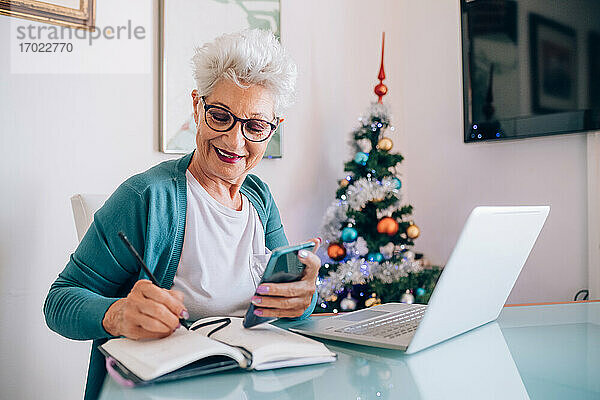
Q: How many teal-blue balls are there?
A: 5